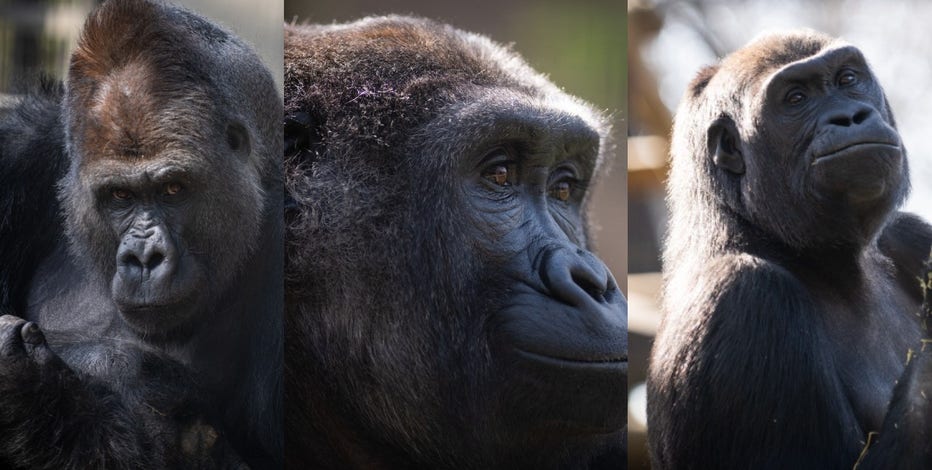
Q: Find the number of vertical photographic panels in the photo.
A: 3